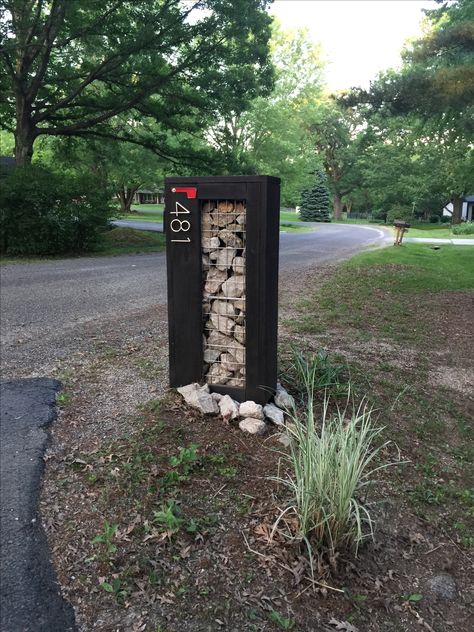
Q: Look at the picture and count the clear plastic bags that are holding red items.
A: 0